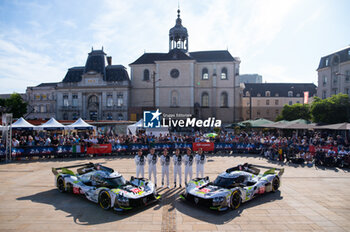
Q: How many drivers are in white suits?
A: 6